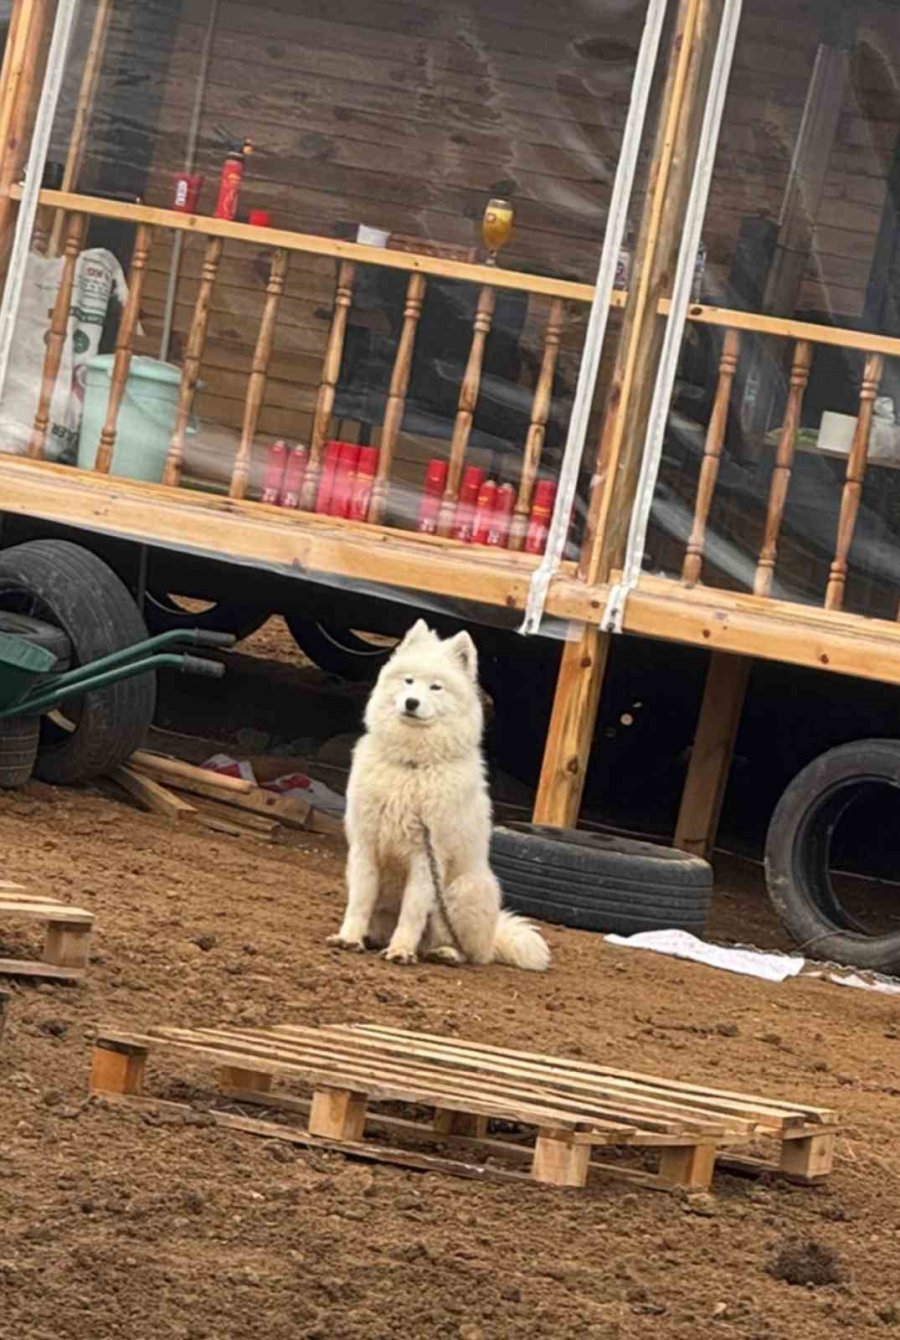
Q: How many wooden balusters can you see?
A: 11